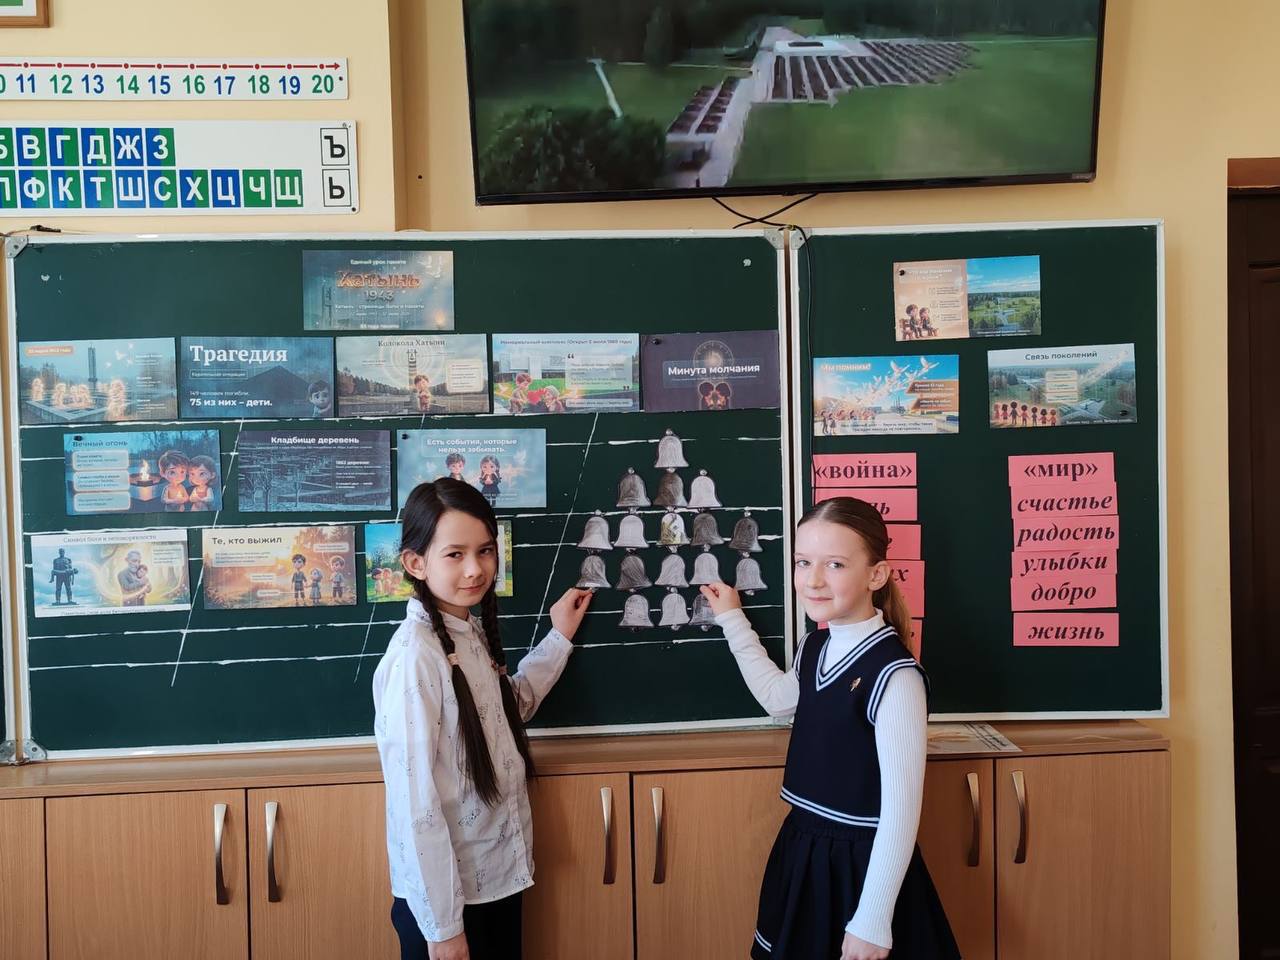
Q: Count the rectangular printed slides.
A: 15